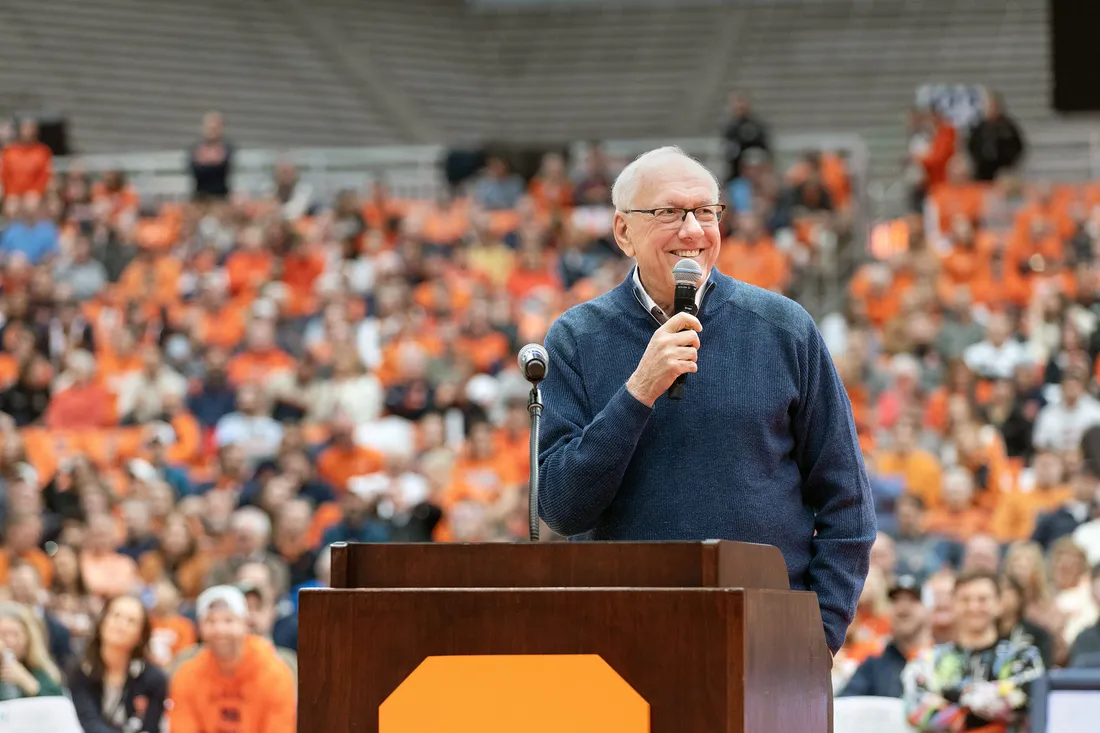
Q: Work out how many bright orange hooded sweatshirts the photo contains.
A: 1